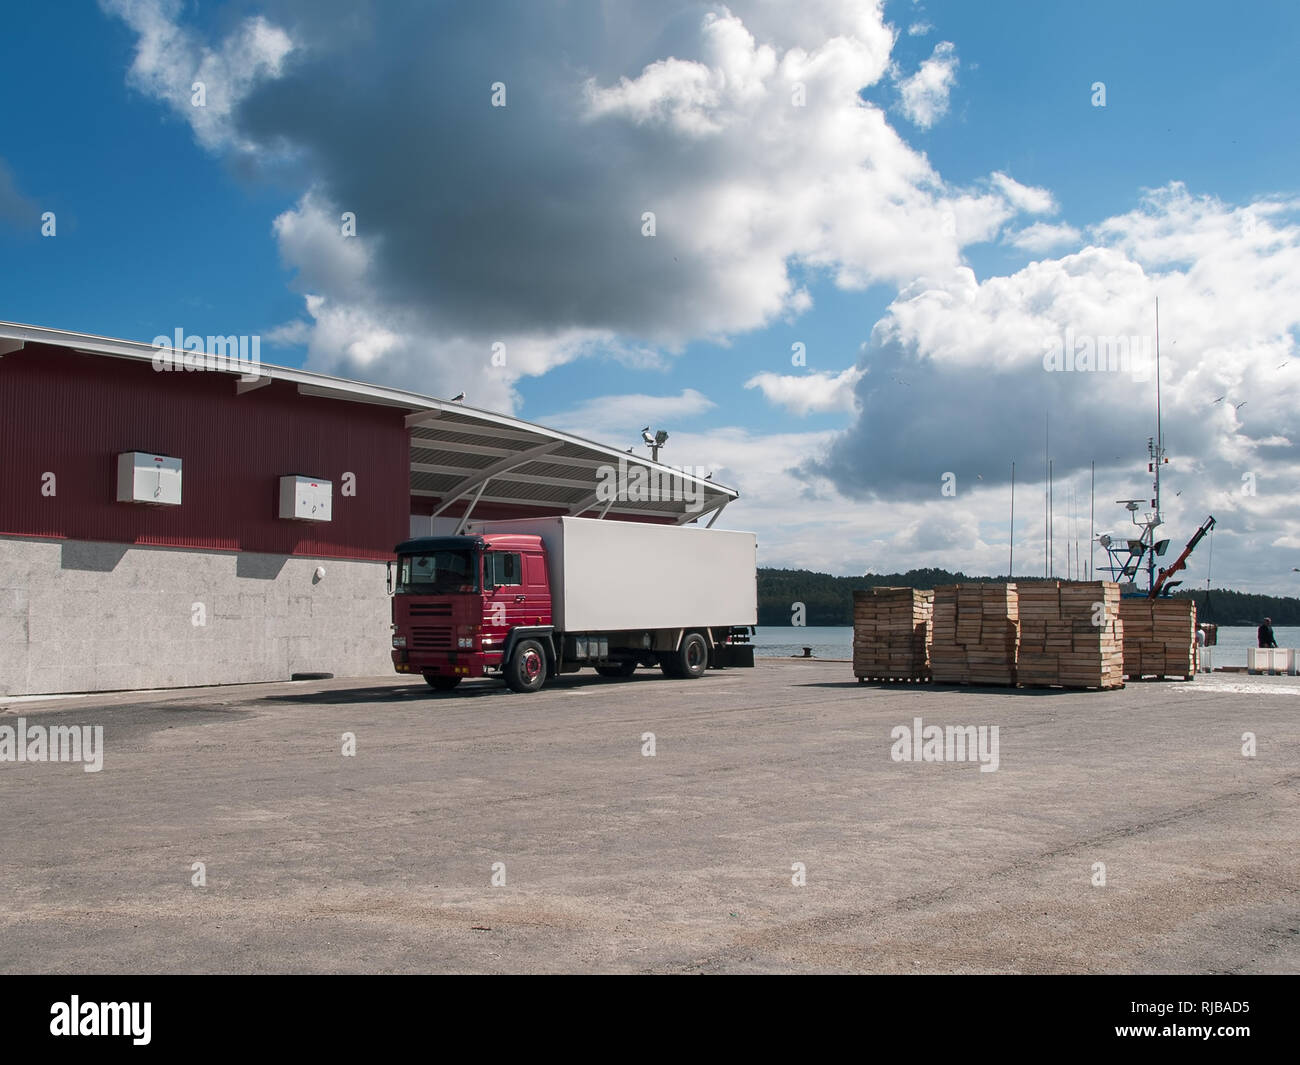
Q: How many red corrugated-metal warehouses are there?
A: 1